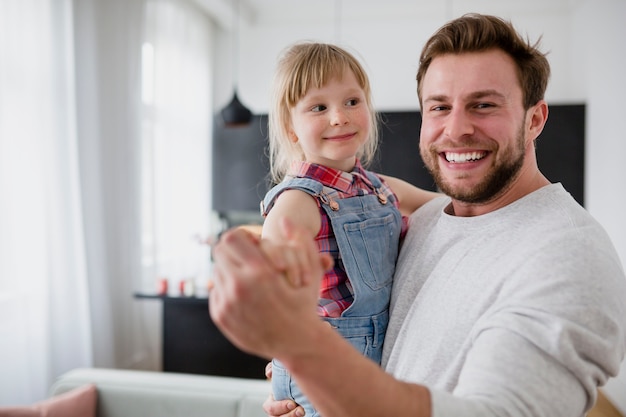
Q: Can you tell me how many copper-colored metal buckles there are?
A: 2